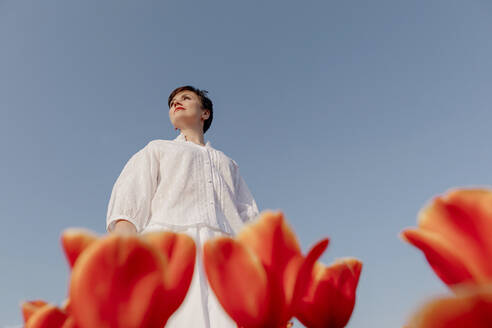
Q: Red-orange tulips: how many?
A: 6